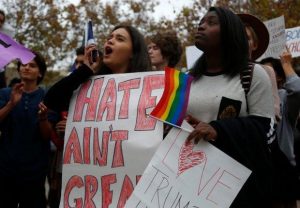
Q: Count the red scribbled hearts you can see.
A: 1